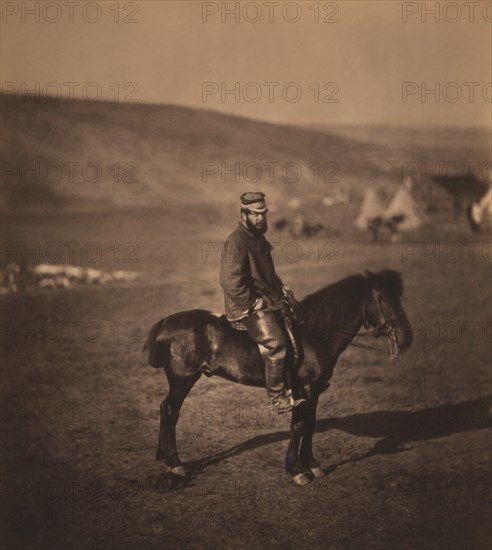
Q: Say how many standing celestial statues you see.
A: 0